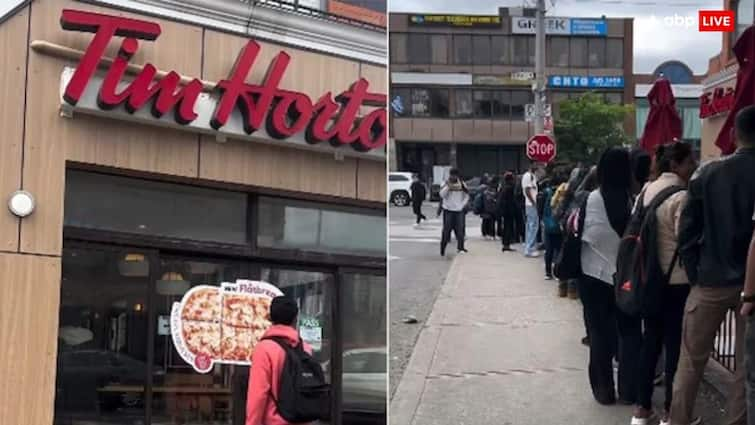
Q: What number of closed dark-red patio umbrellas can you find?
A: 2